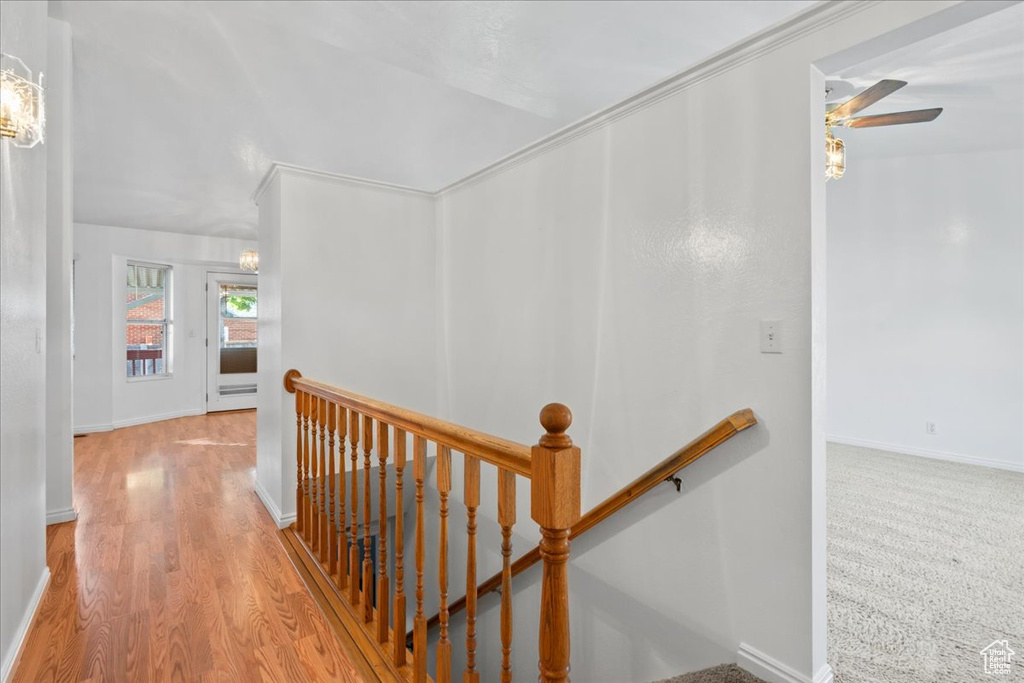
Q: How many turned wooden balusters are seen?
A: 14